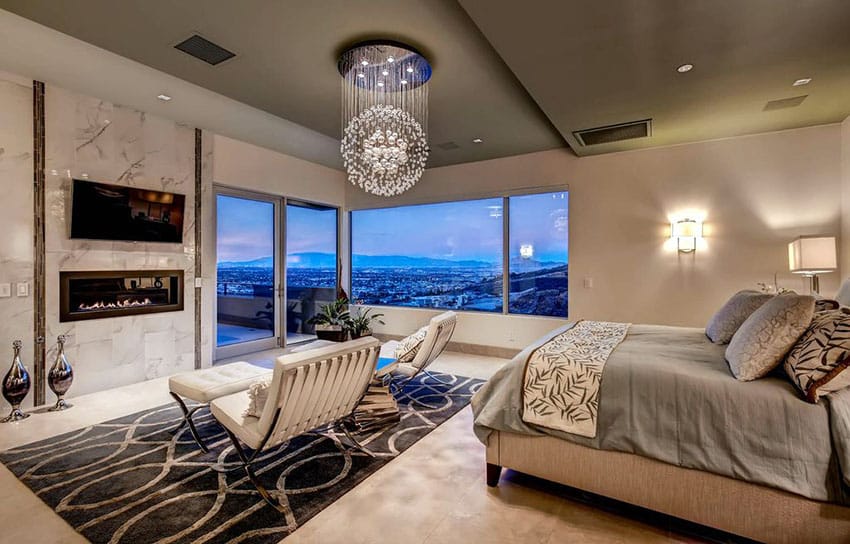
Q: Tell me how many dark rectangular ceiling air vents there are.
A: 2